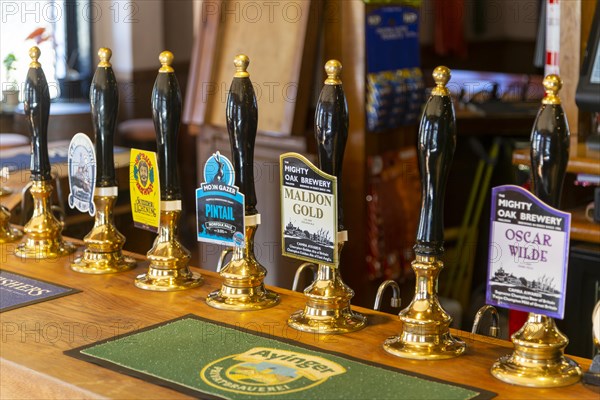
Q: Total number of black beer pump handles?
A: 7